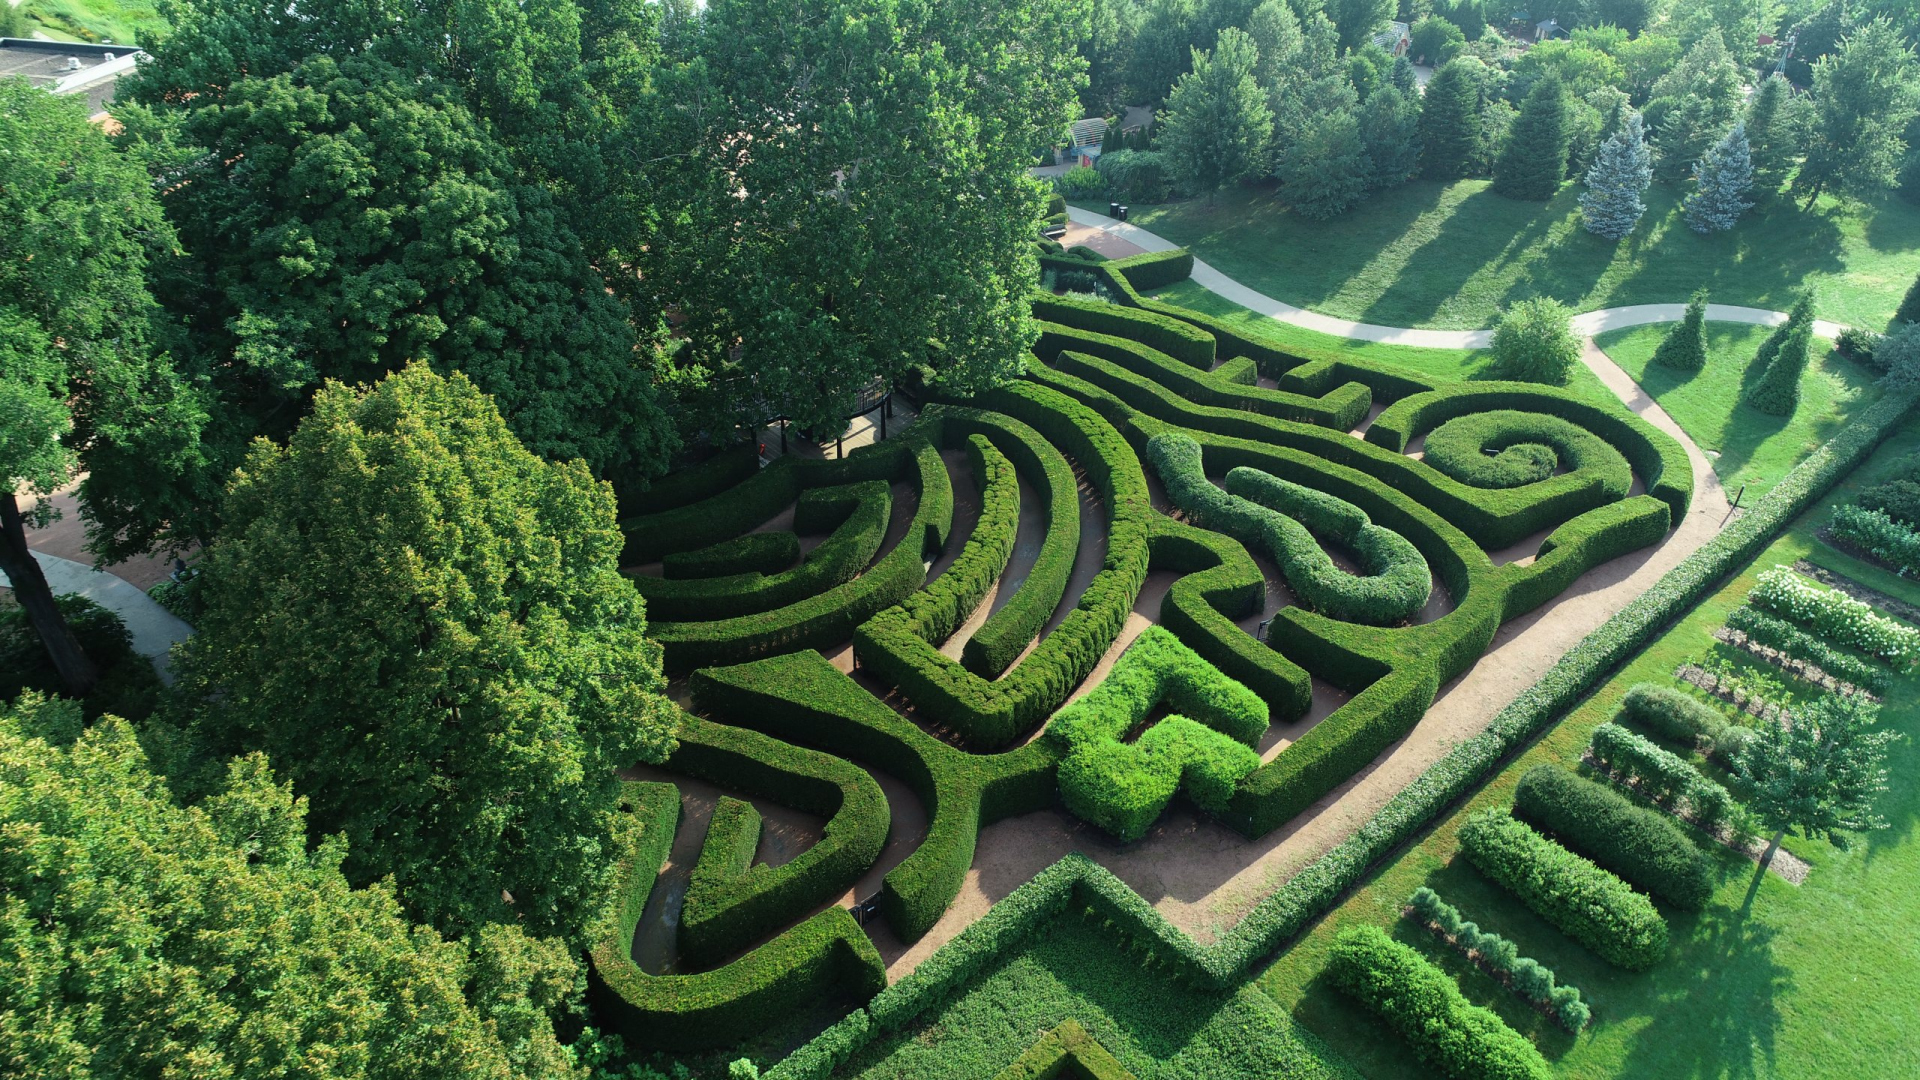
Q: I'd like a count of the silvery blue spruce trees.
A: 2